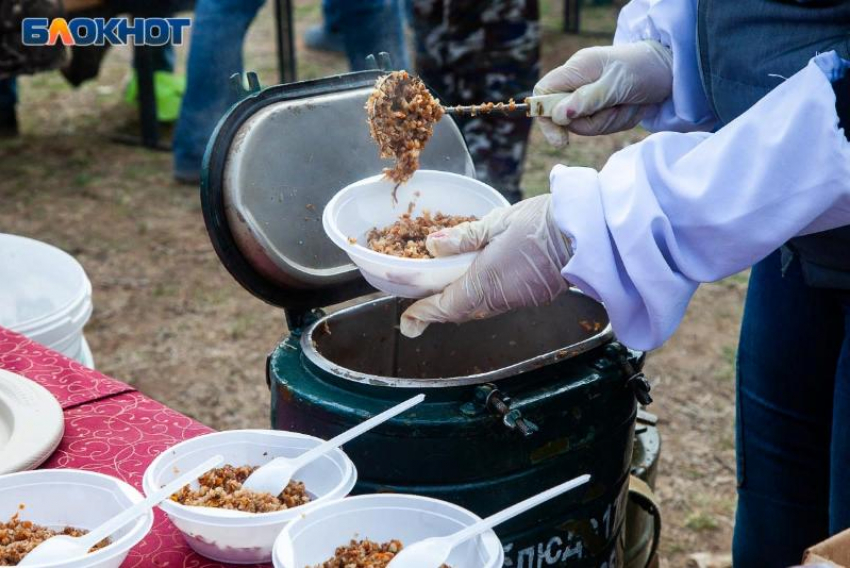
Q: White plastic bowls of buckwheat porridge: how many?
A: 4